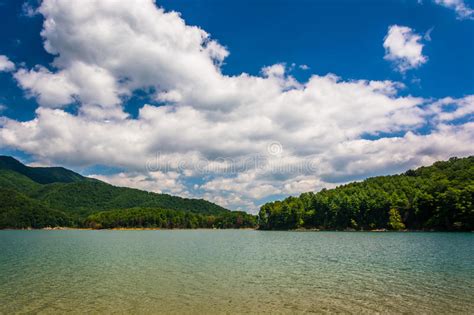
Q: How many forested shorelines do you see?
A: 2